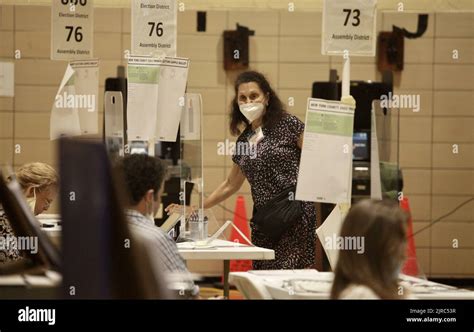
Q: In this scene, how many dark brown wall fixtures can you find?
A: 2